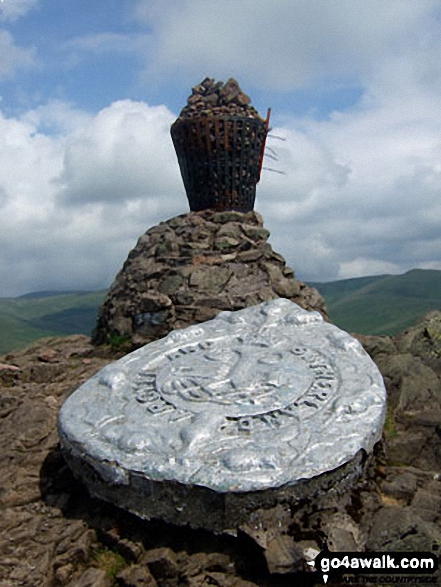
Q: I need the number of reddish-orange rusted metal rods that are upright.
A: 1